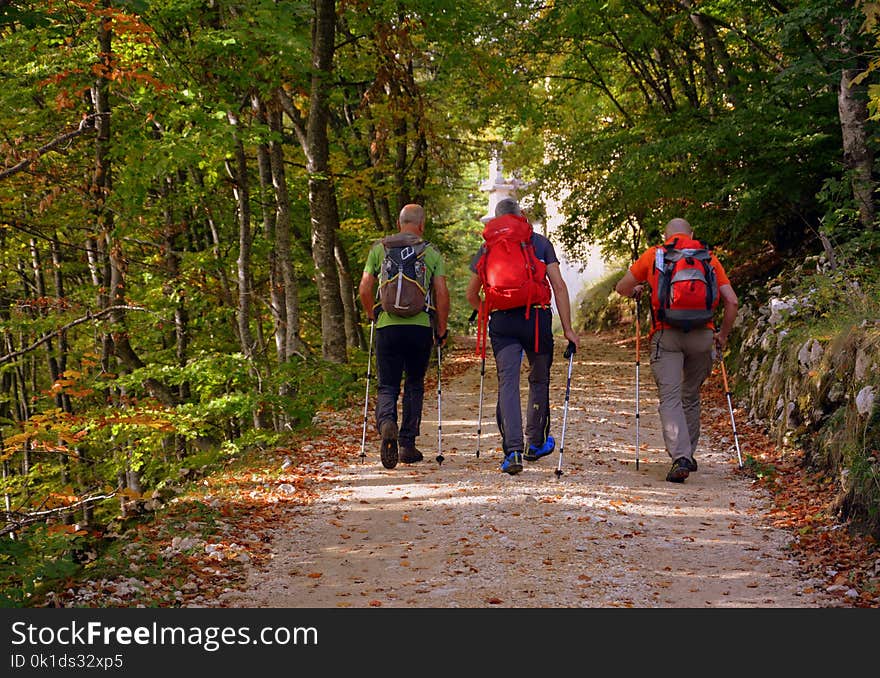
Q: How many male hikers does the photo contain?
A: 3